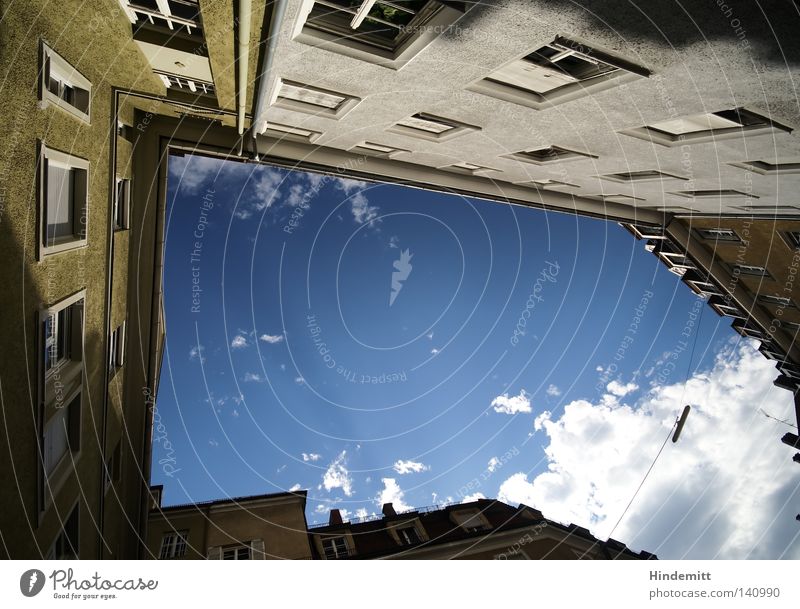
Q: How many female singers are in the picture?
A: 0